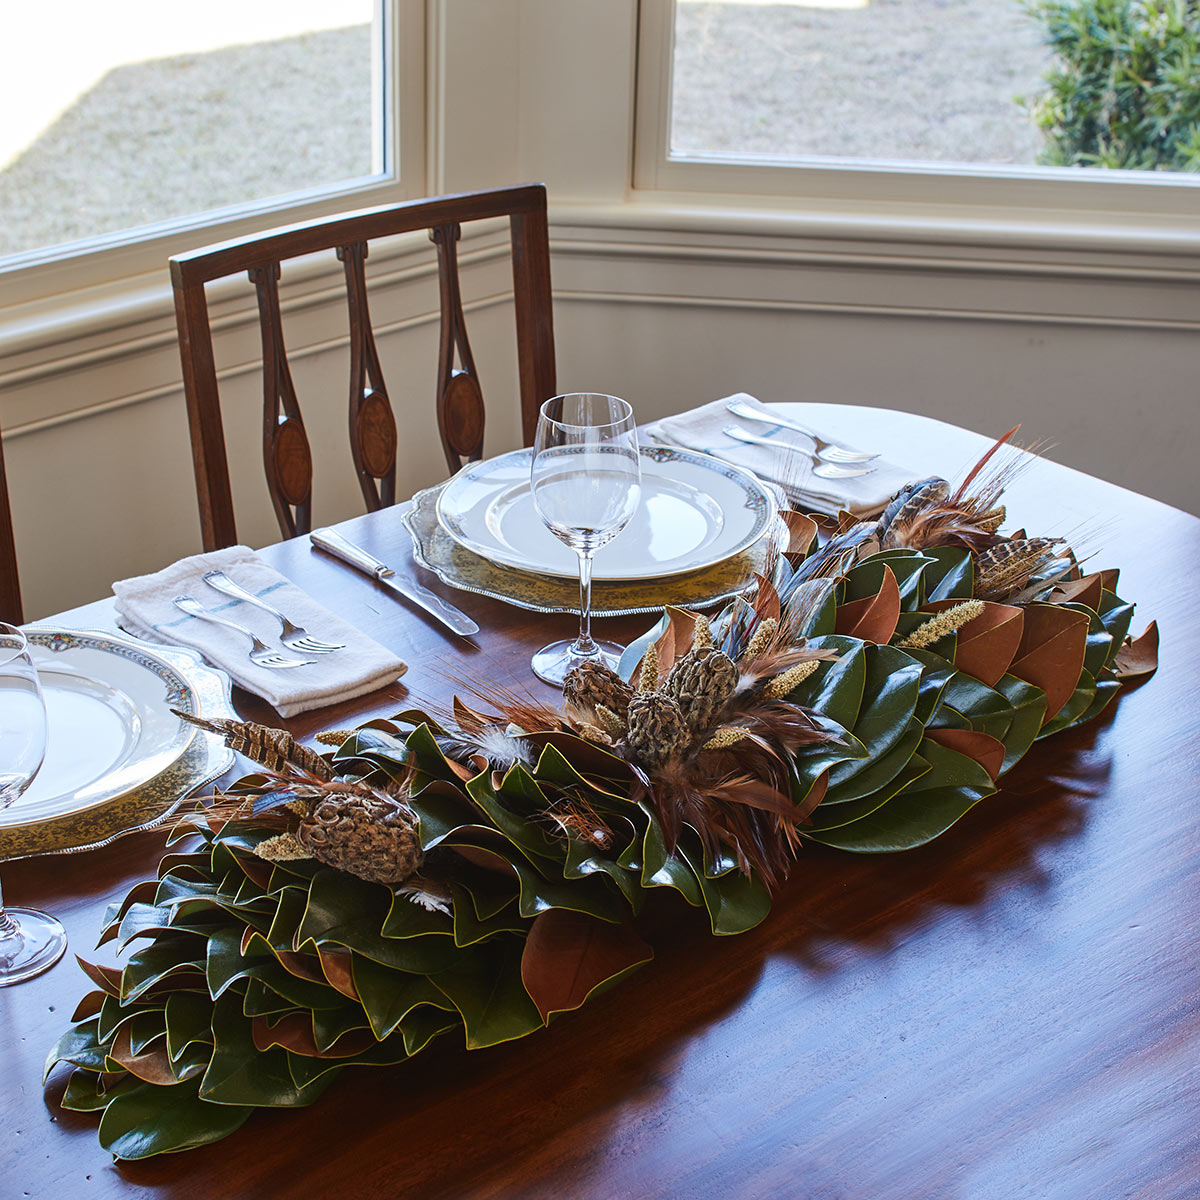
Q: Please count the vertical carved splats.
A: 3